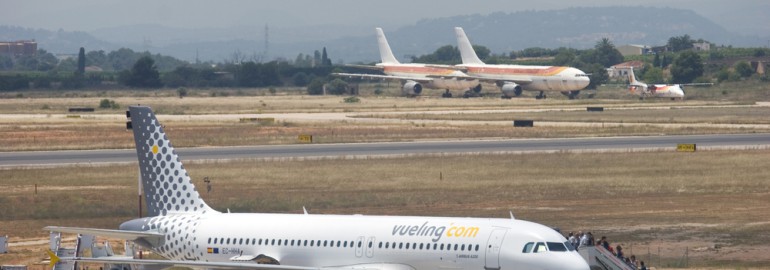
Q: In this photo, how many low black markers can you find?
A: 3